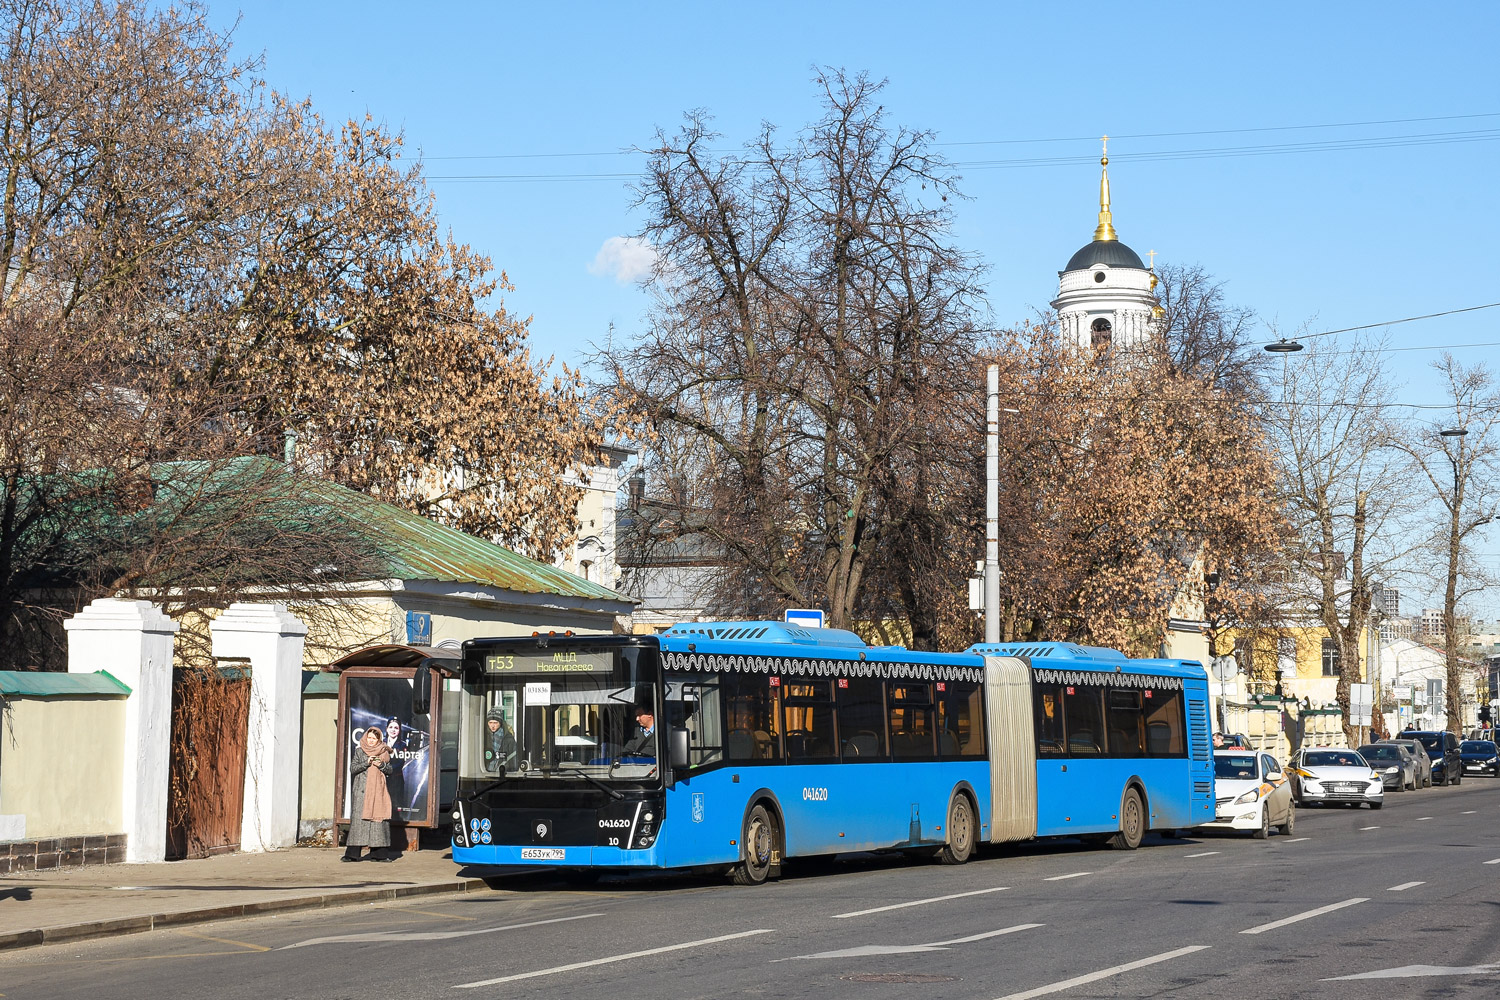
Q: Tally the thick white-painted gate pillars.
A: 2